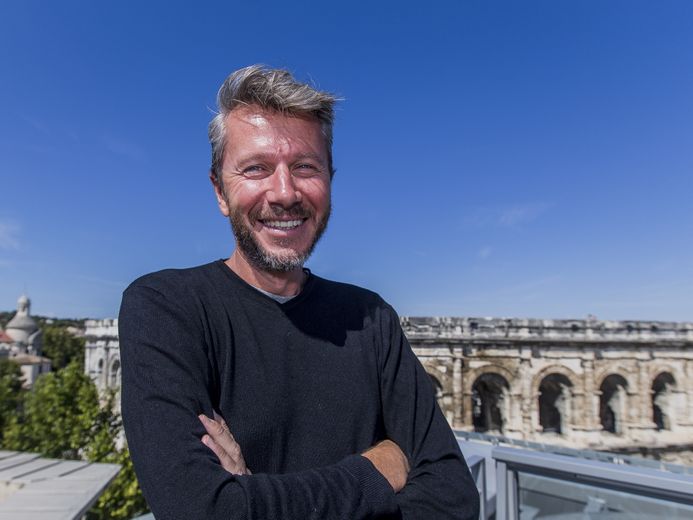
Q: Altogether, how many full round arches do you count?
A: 4